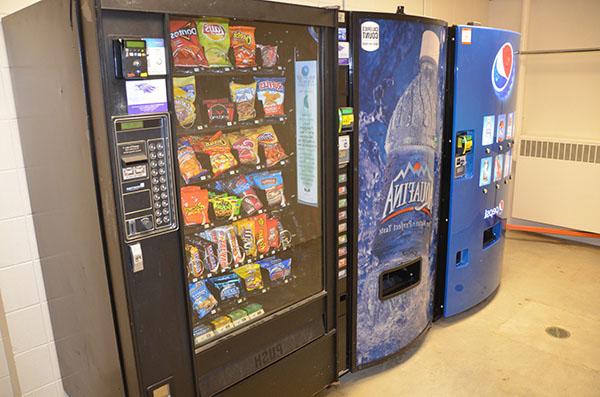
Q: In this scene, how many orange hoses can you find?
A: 1